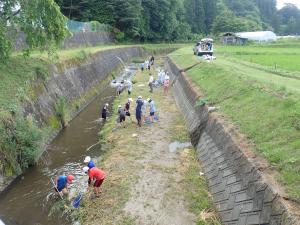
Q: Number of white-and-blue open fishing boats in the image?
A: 0